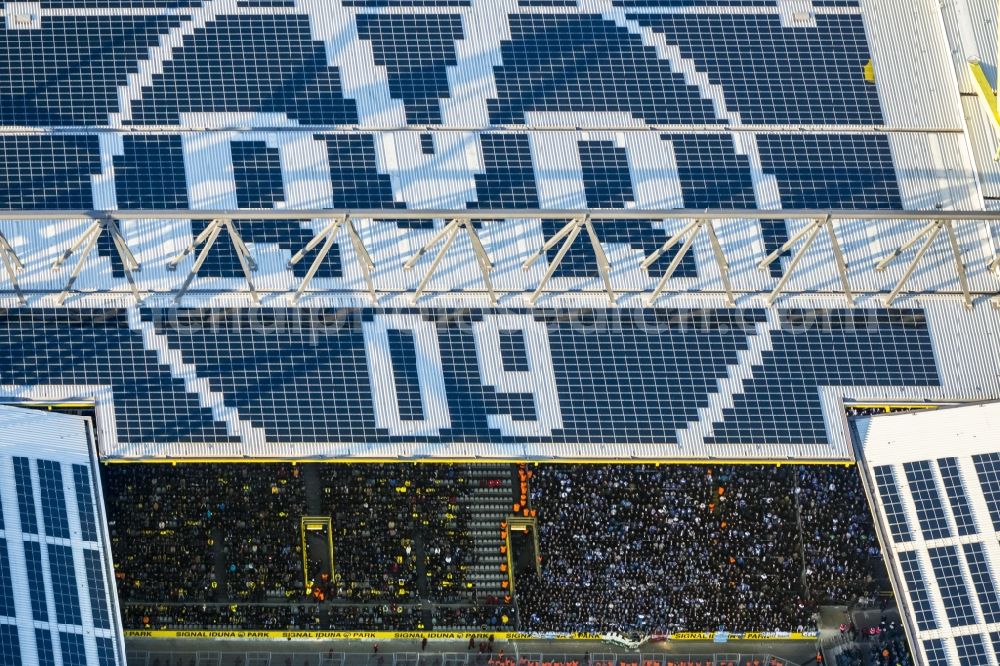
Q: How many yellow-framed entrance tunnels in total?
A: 2